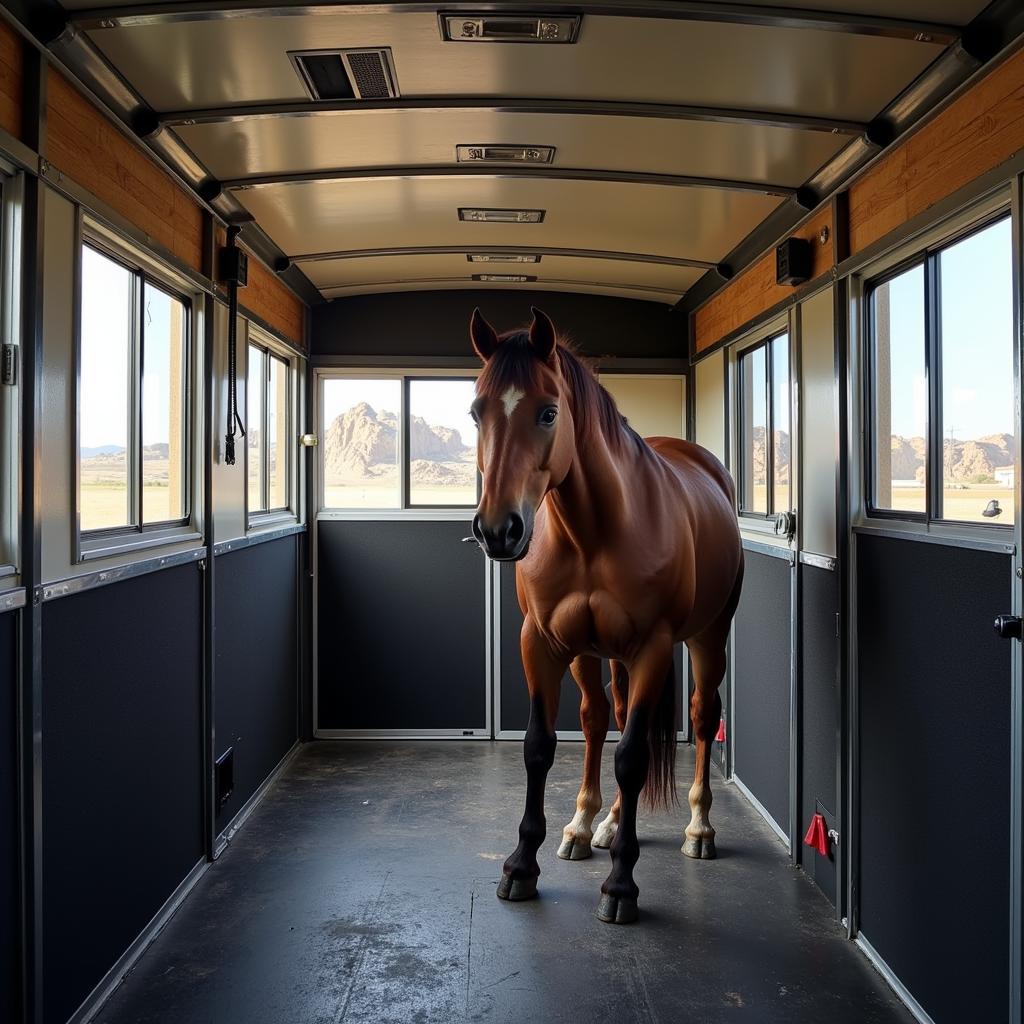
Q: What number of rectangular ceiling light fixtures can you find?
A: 5